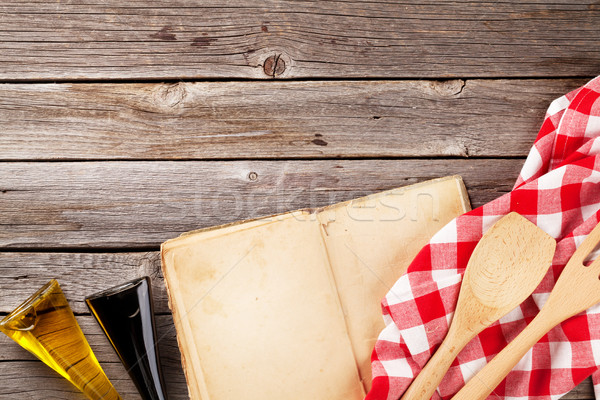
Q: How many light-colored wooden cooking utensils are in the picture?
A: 2